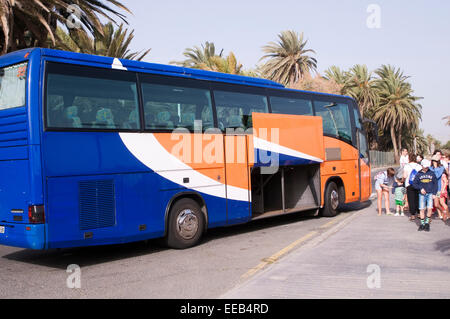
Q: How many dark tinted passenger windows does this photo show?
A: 5